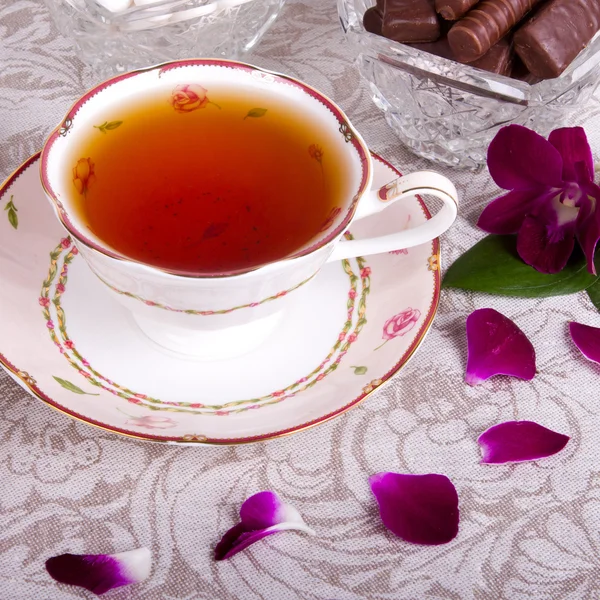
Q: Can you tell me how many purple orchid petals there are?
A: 6